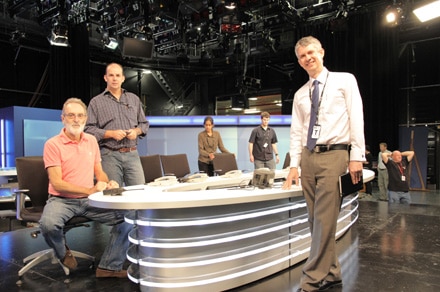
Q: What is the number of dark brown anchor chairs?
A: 5